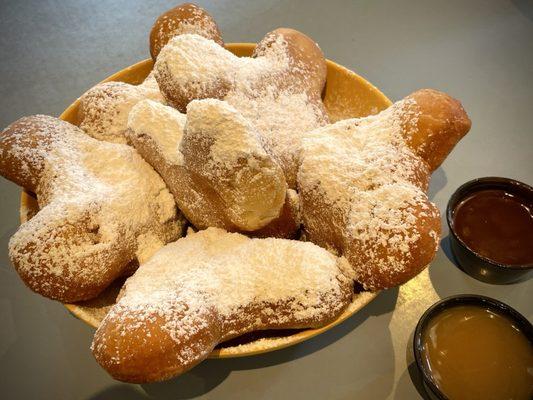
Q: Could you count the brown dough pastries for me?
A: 6